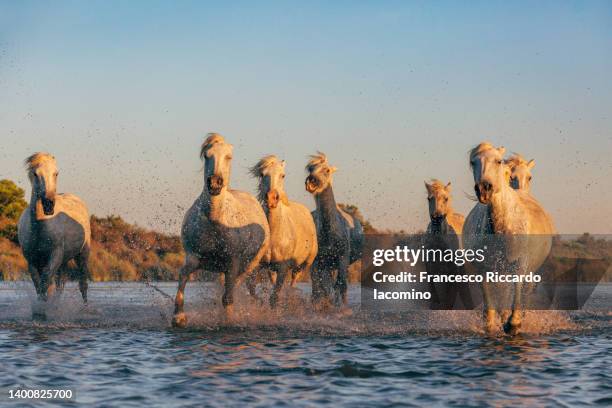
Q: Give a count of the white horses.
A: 7